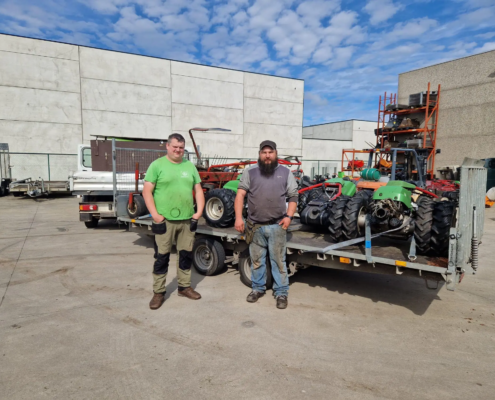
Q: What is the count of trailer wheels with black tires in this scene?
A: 2